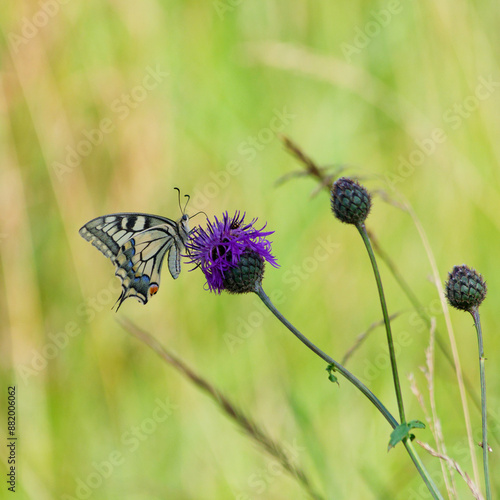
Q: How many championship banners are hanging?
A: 0